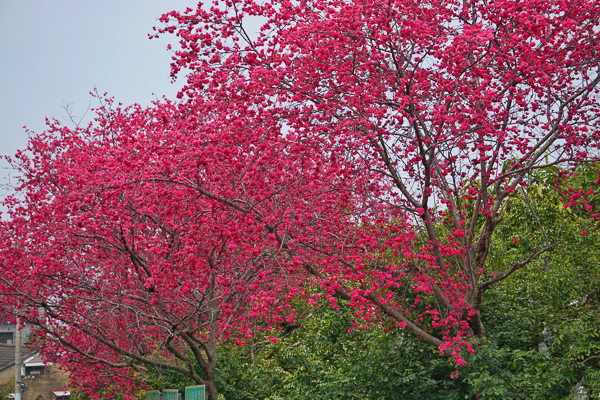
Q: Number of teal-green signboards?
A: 3